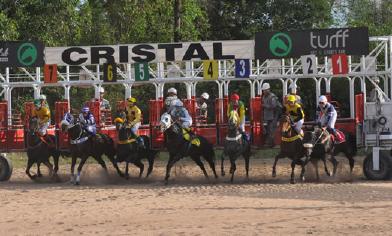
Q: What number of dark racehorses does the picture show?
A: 7